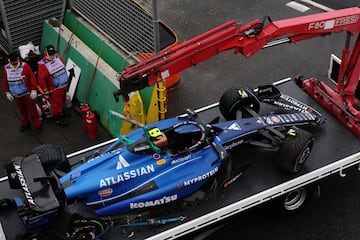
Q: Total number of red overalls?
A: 2